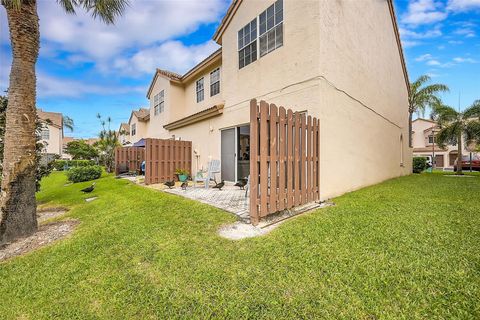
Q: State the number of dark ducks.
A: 5